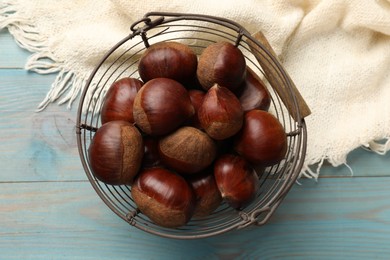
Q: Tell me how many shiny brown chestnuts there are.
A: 14